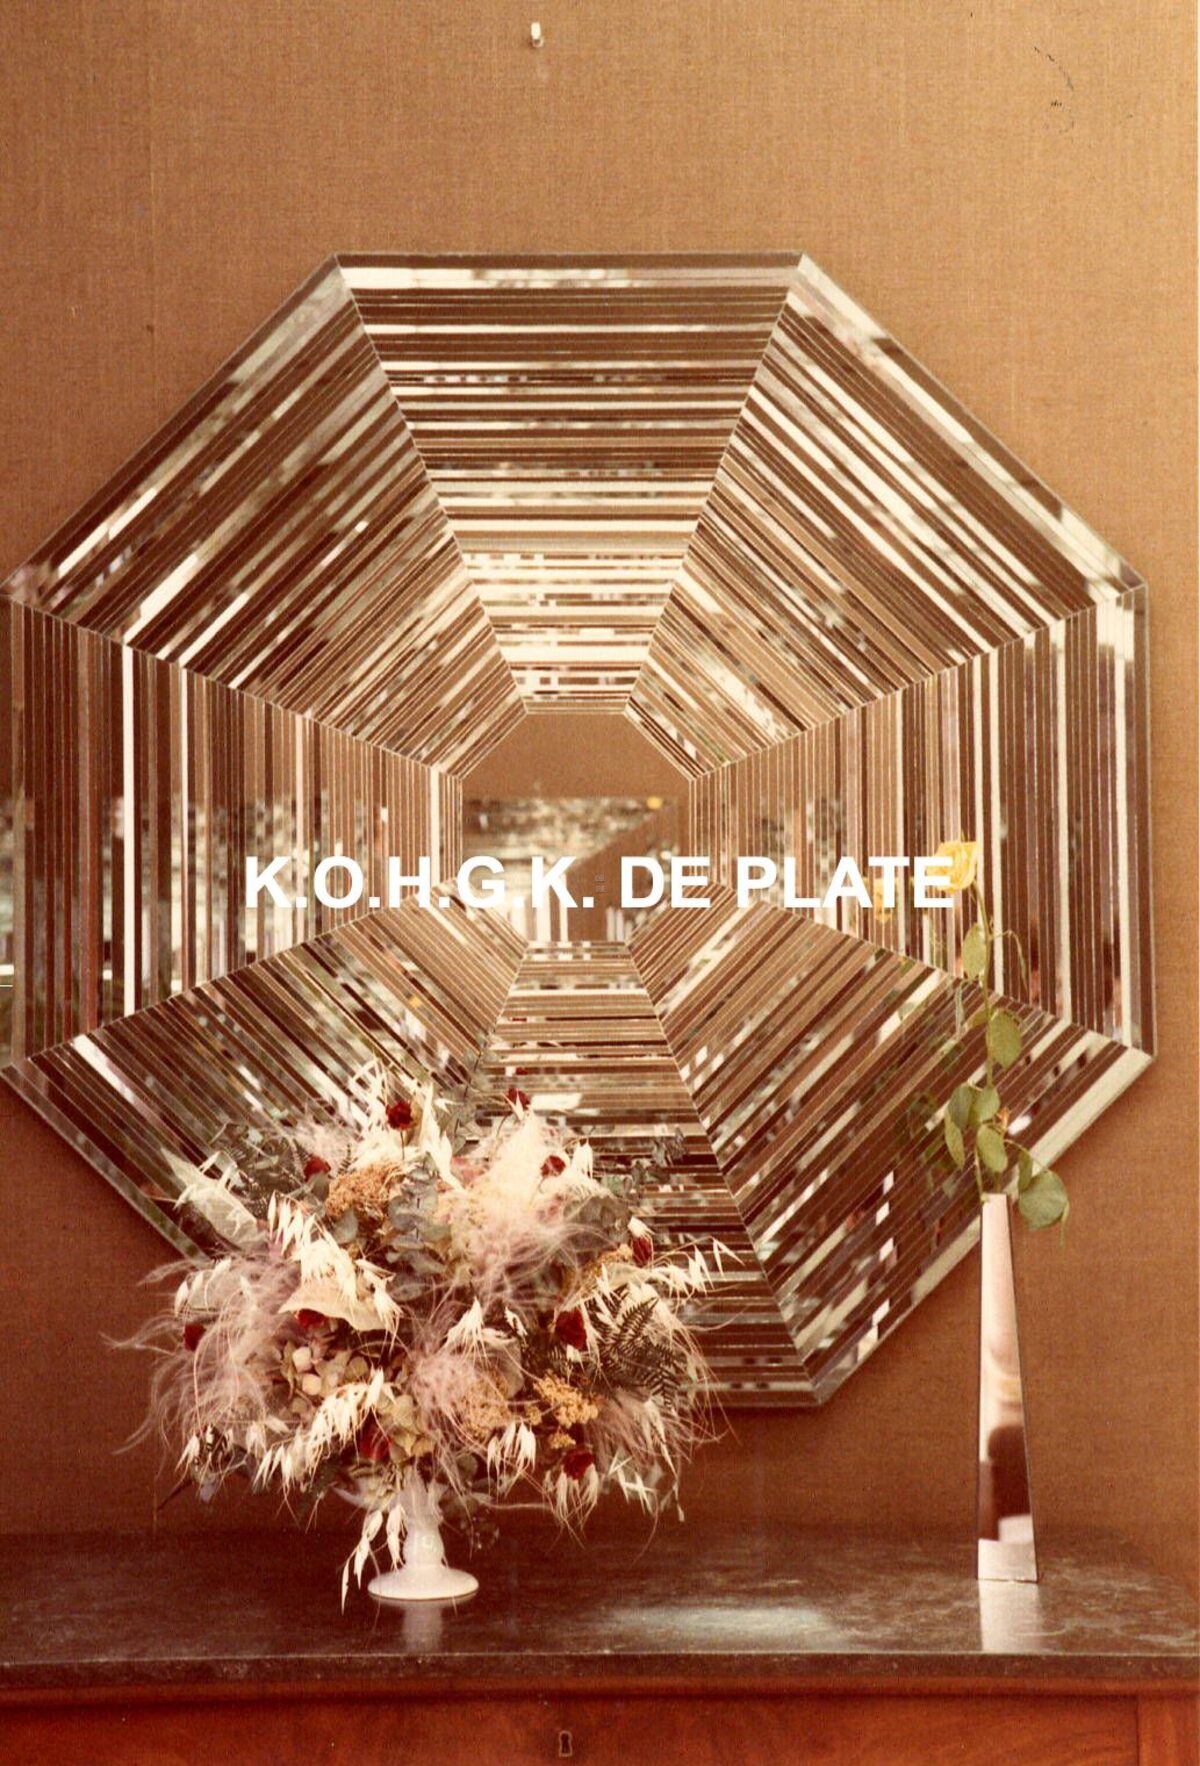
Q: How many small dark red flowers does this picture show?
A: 10